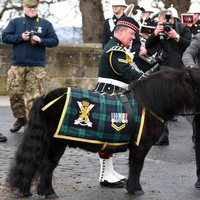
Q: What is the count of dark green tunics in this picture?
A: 1